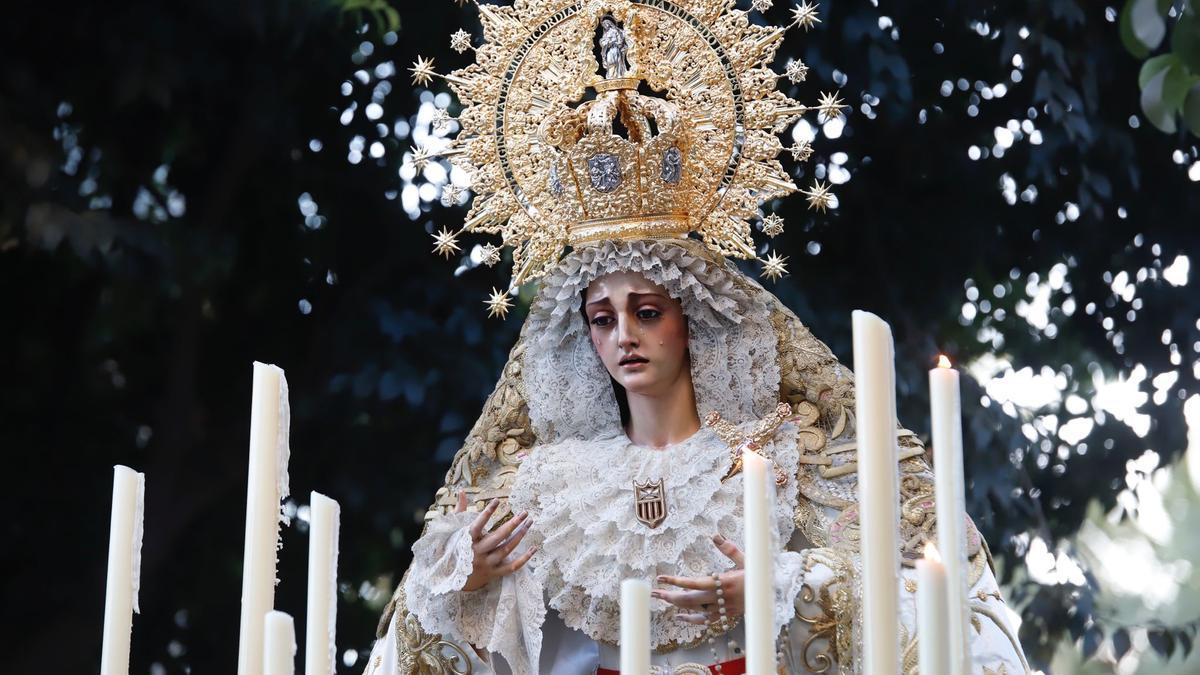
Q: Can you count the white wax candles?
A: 9